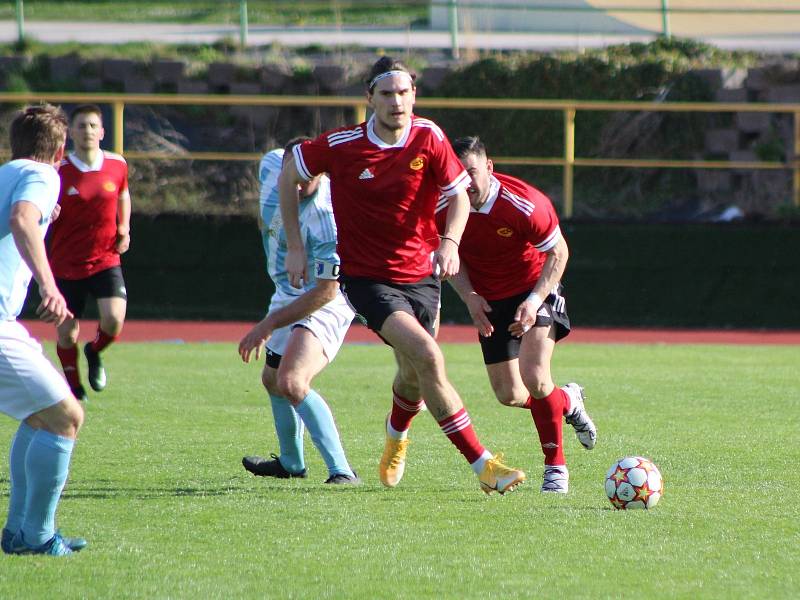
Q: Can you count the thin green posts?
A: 4